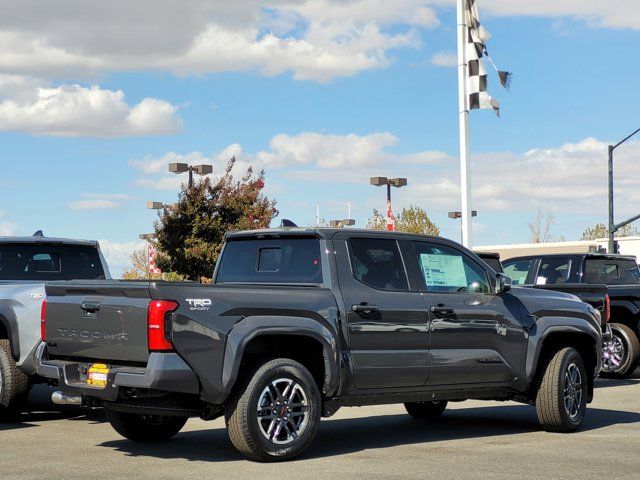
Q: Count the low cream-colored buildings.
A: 1